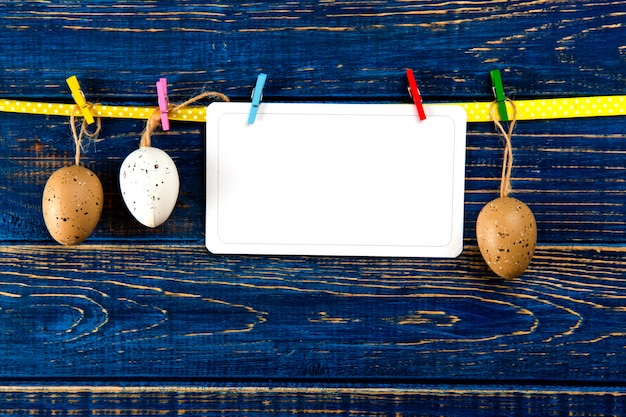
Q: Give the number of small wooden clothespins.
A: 5